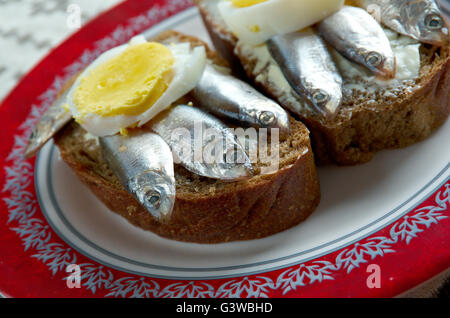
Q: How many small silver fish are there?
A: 7